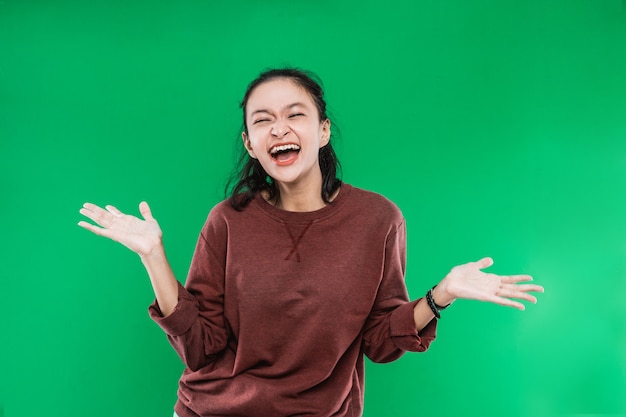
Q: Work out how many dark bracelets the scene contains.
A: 2